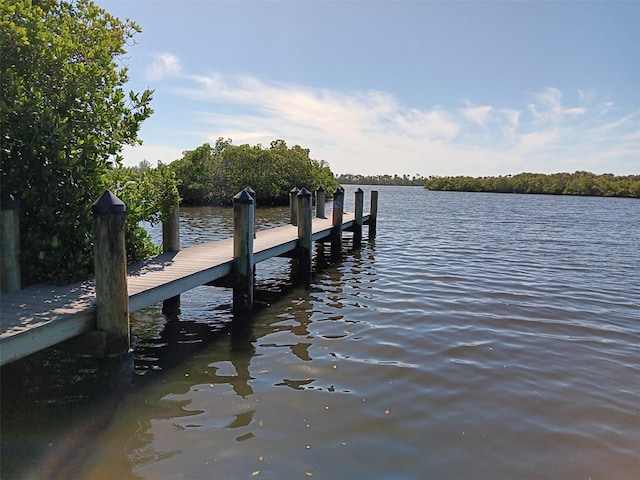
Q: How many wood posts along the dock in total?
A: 12